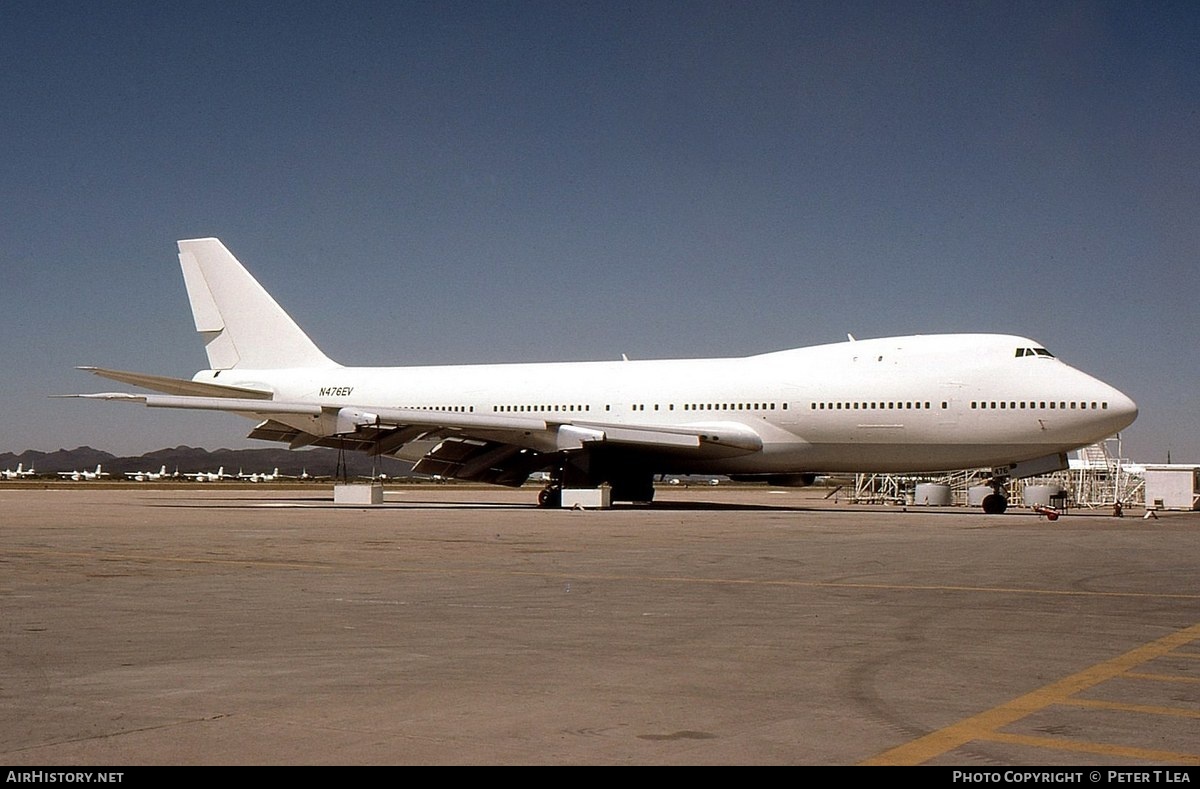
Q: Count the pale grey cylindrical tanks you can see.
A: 3